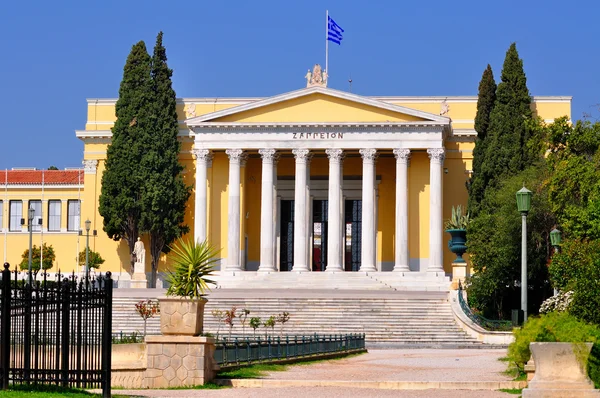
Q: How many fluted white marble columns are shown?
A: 8